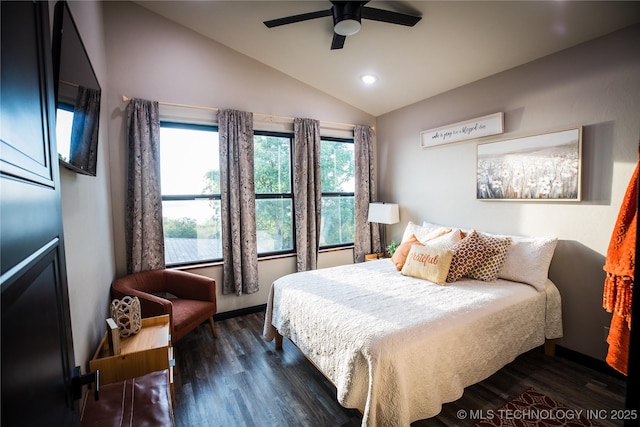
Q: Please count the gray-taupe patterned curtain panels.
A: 4